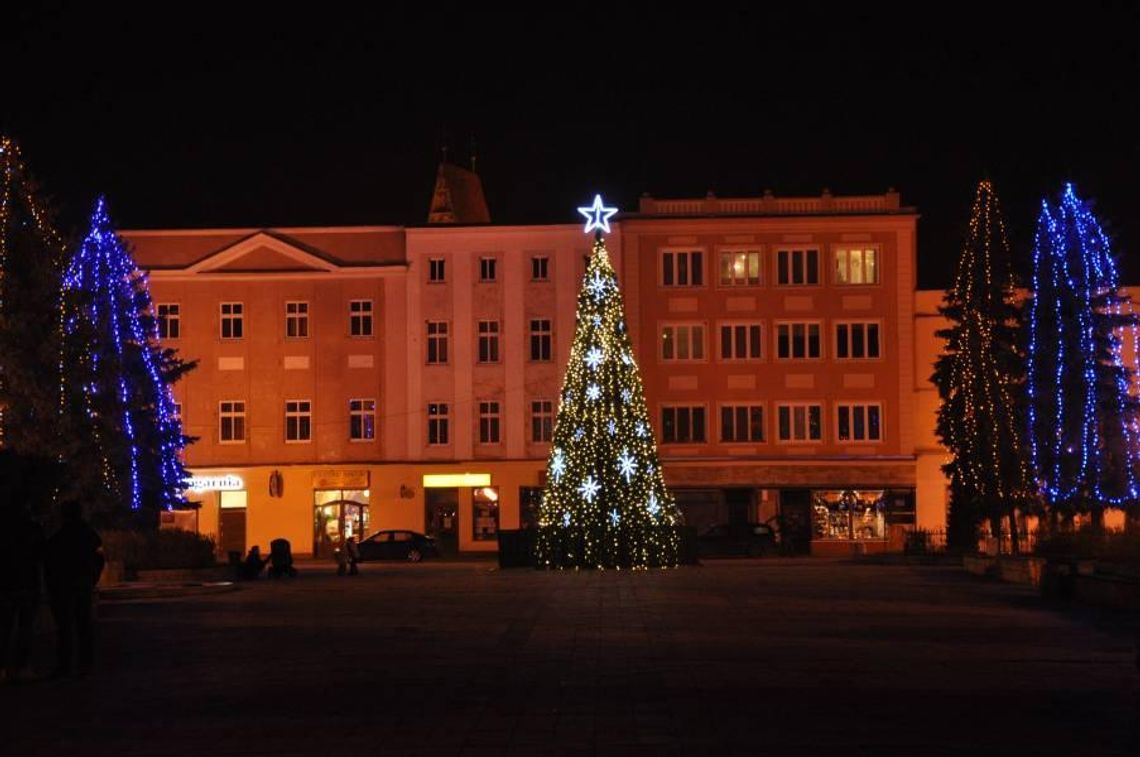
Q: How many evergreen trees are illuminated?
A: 5